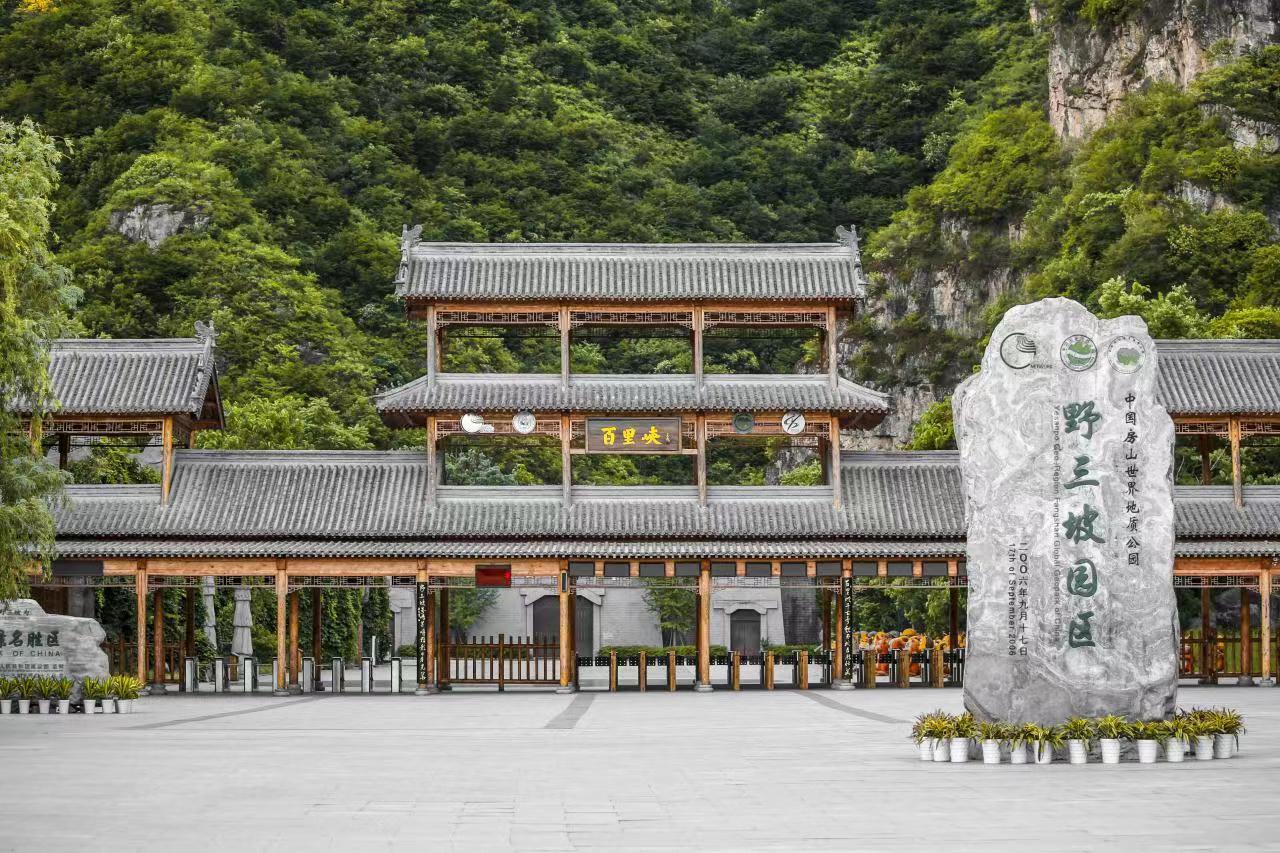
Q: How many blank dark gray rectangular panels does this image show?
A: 13